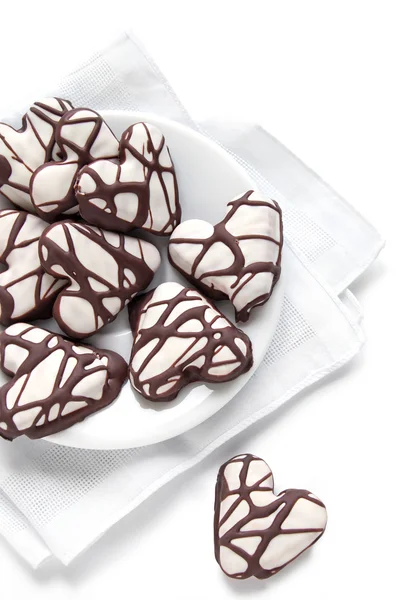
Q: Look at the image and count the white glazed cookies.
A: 9